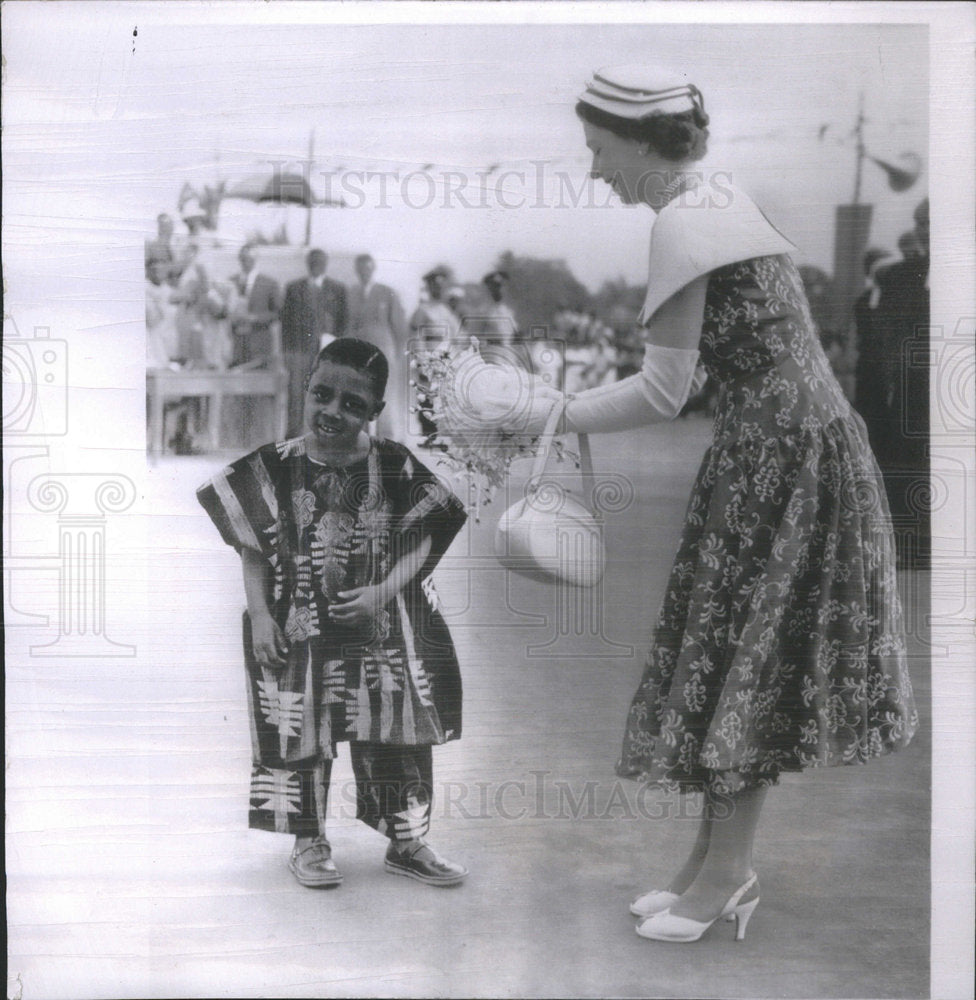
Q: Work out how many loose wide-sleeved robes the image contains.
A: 1